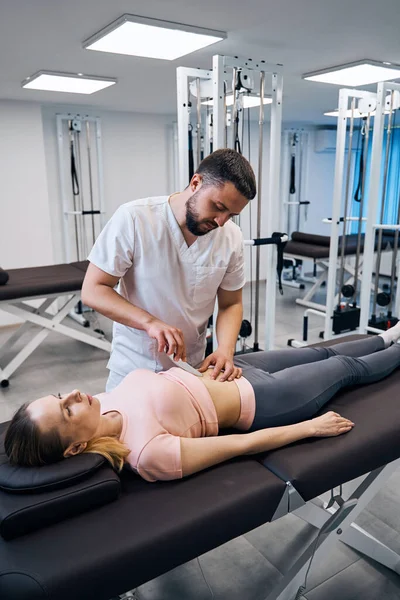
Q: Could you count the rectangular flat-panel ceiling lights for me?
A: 5